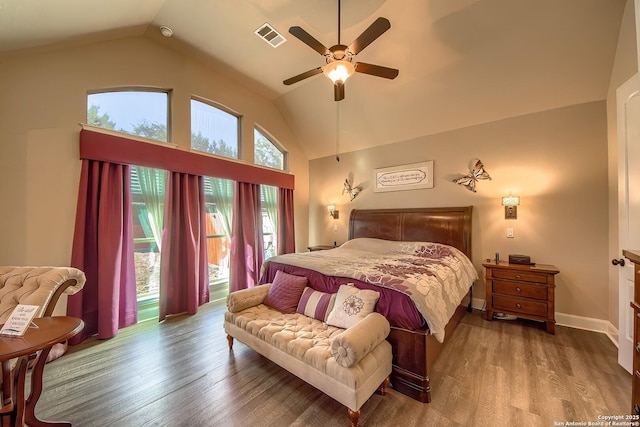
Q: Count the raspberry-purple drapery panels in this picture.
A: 4